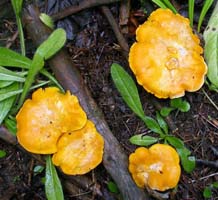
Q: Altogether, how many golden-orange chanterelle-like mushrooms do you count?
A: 4